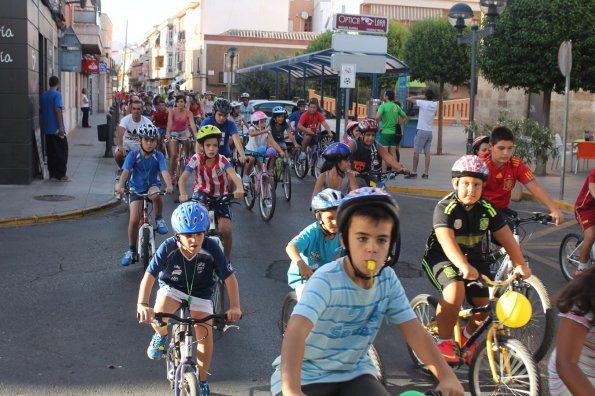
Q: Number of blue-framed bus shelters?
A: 1